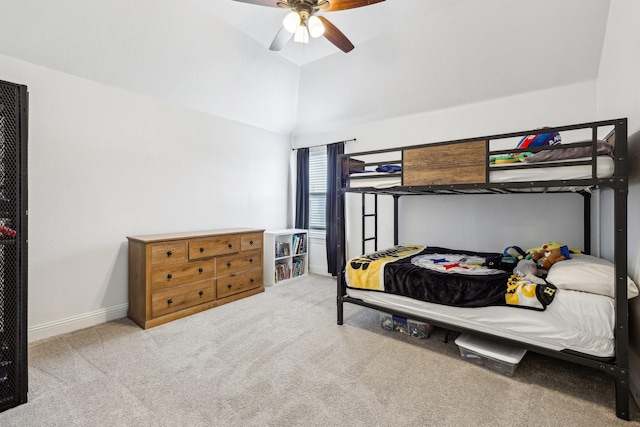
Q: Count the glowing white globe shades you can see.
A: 3